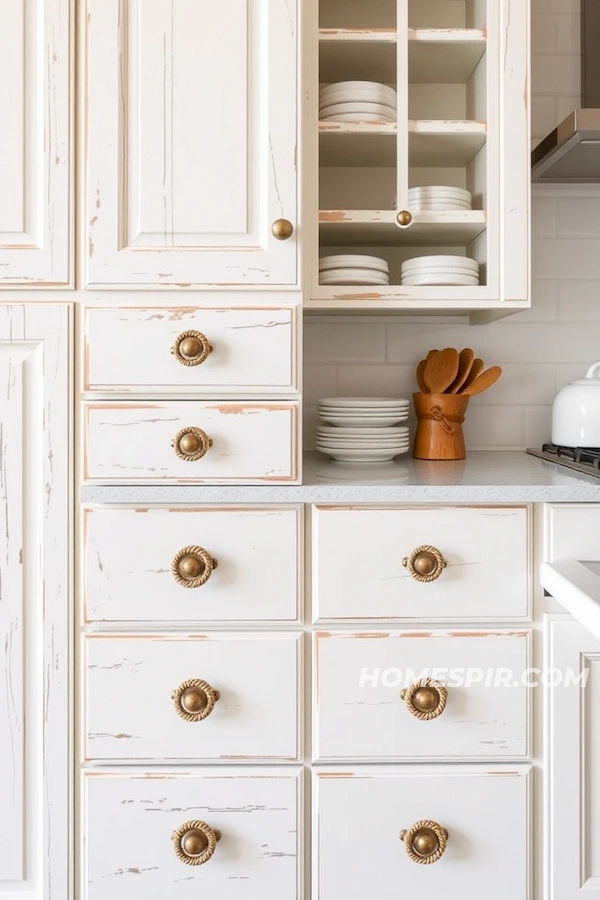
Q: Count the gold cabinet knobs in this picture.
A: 10